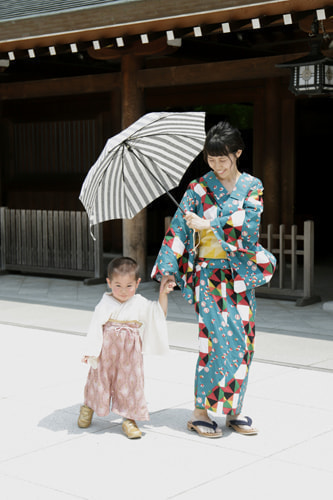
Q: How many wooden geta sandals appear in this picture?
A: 2